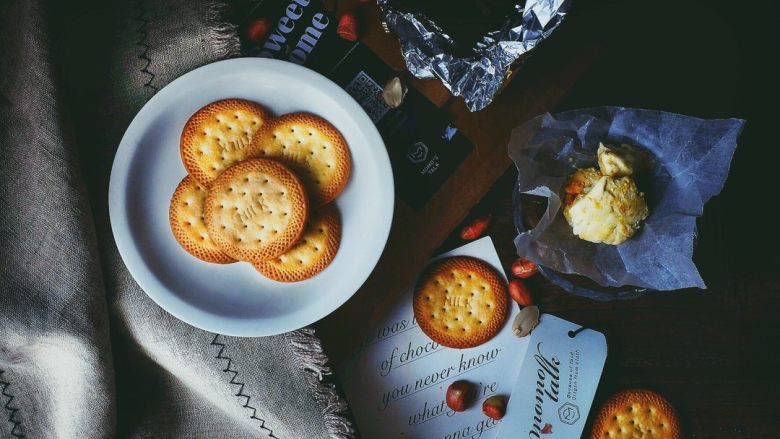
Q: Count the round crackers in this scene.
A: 7